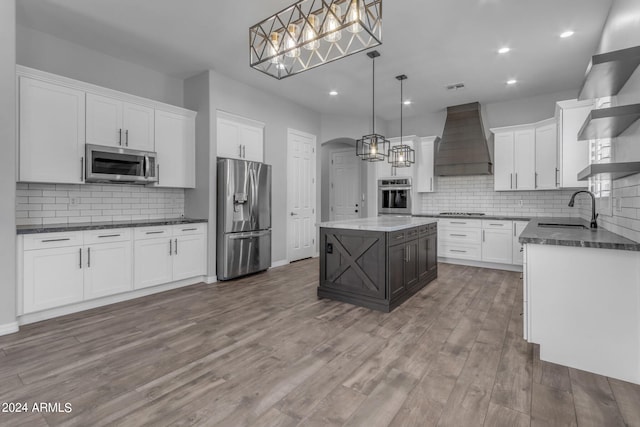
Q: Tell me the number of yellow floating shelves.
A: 0